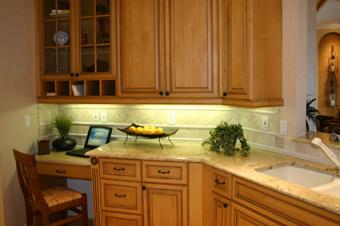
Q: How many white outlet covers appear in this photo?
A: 6